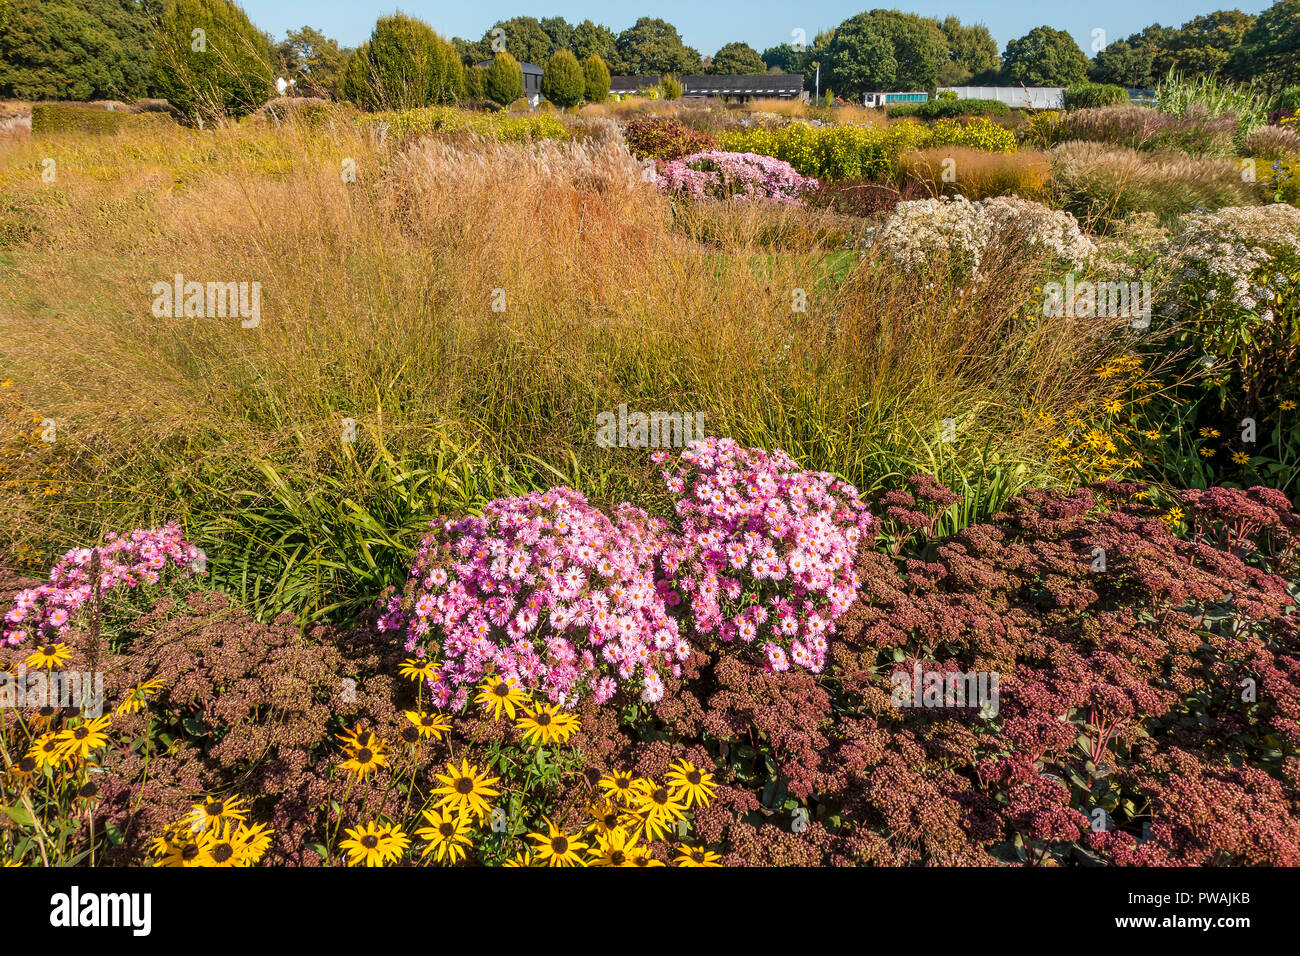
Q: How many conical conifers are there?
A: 5